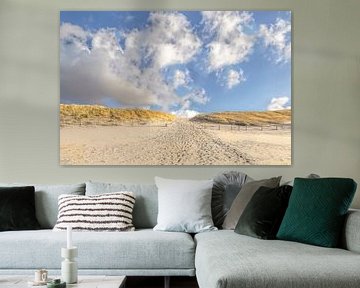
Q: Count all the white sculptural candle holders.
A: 1